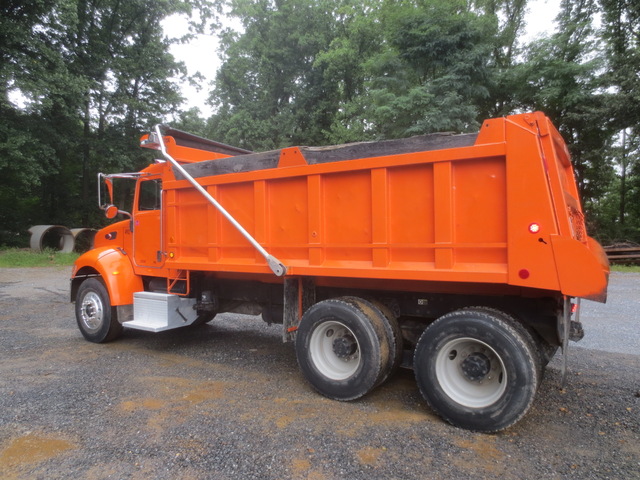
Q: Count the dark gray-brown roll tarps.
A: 1